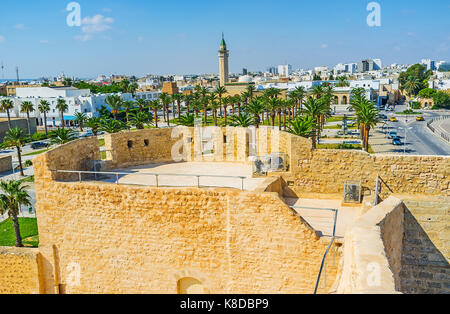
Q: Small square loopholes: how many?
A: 4